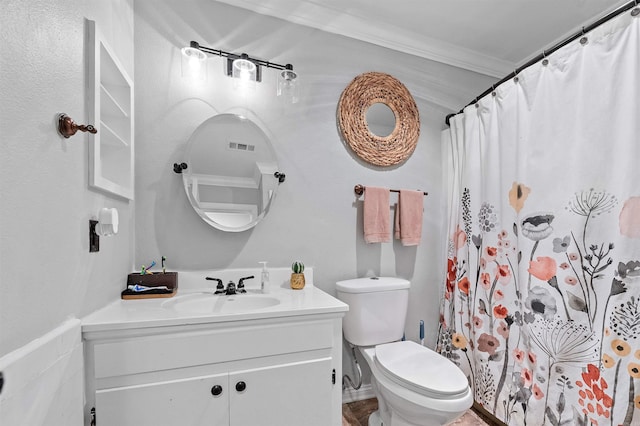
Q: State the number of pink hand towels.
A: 2